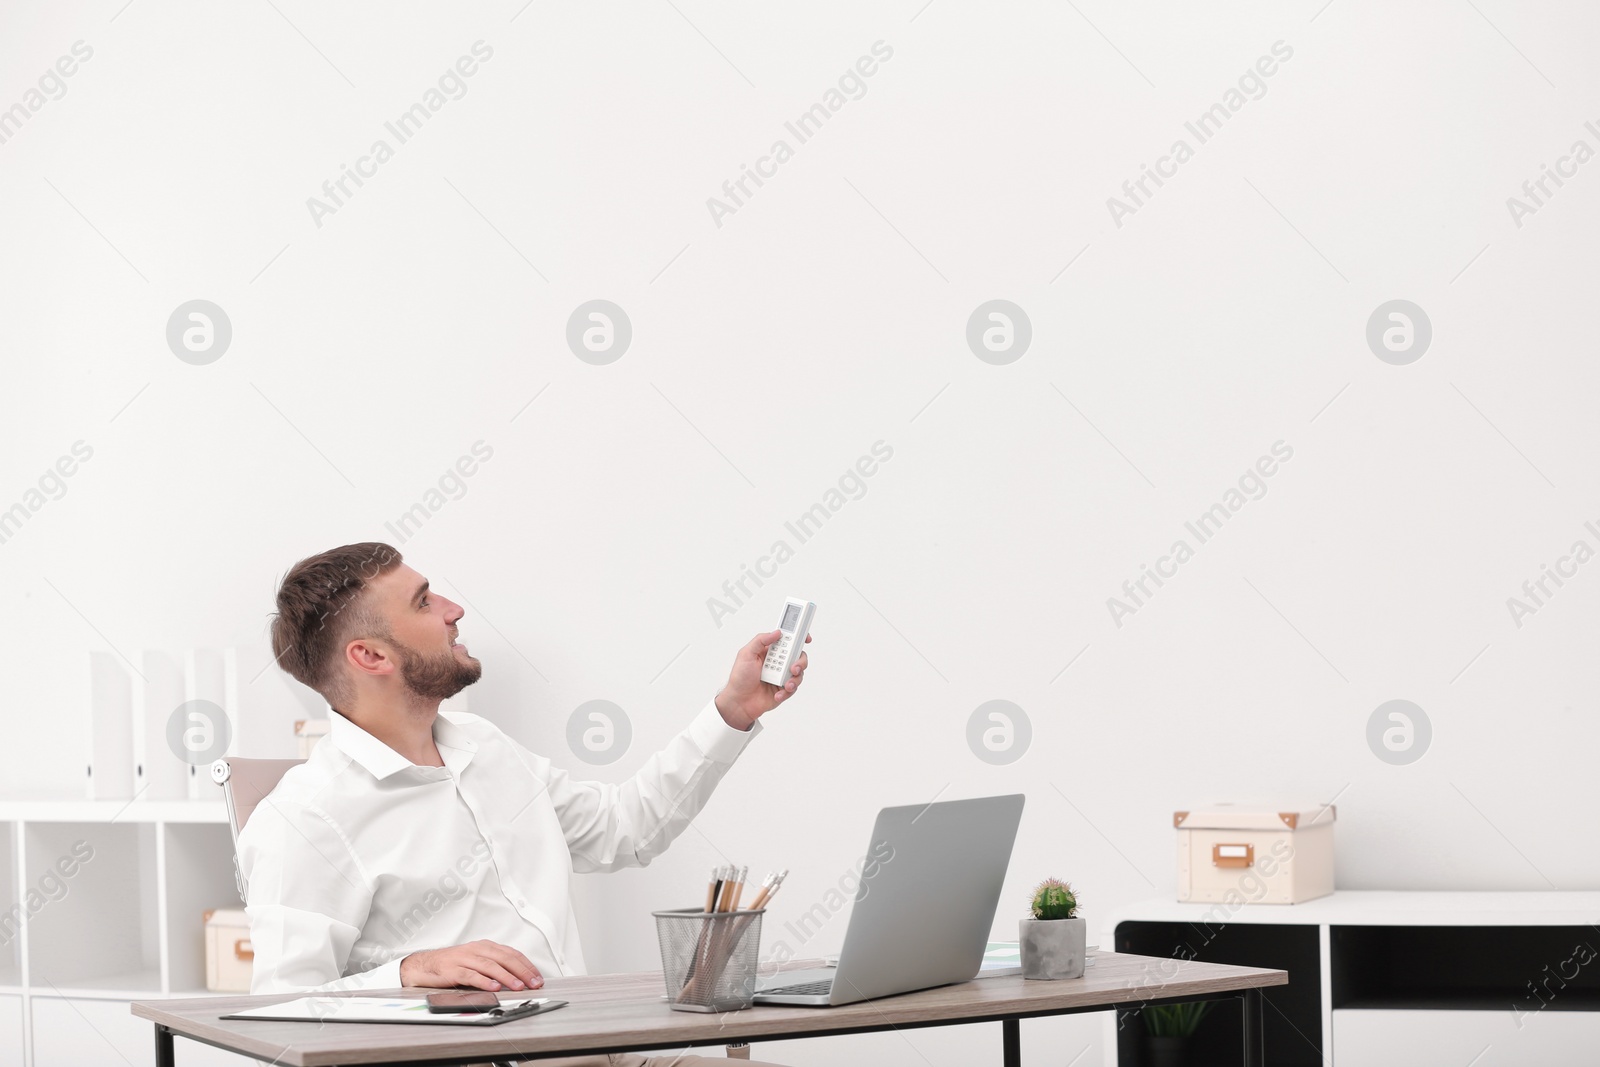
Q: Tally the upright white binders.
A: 4